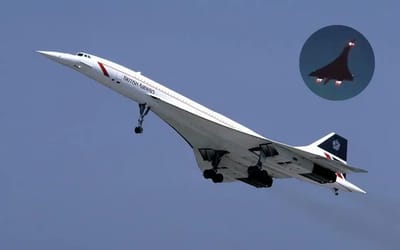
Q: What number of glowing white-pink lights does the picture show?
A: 3